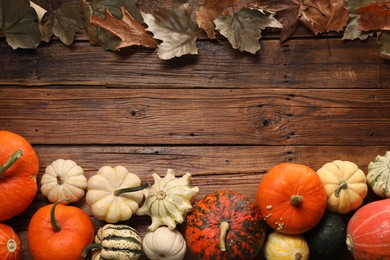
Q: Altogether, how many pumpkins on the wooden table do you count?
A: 15